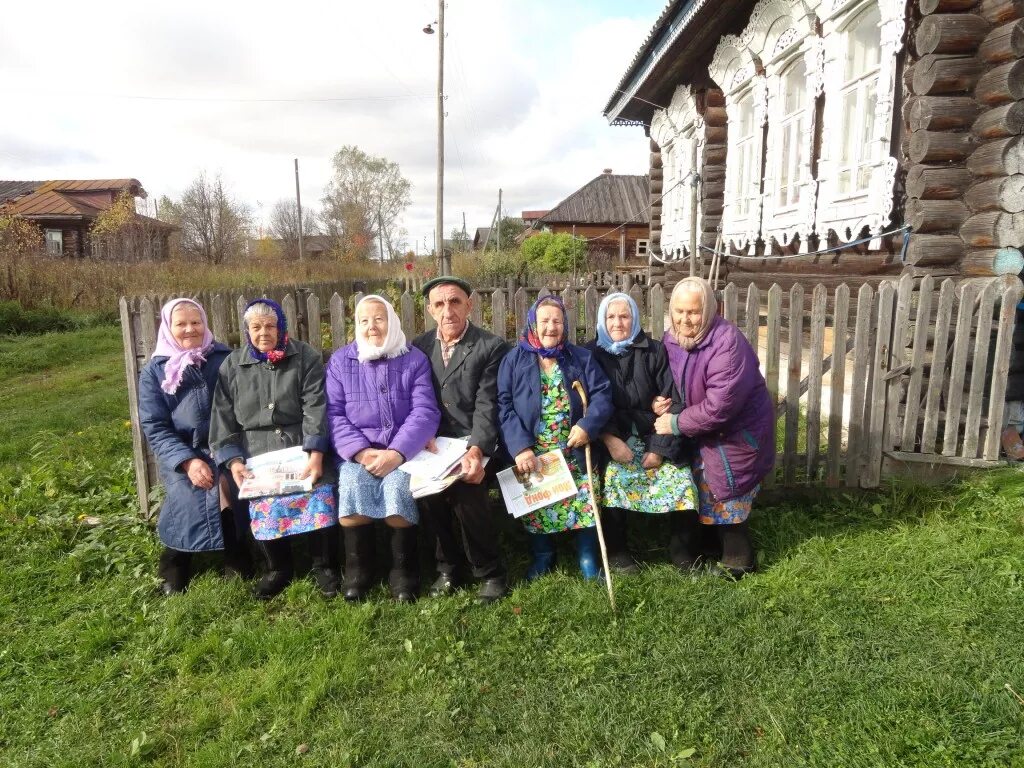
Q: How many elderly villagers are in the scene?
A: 7